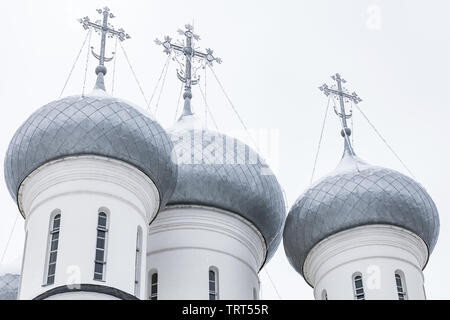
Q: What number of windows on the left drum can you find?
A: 3